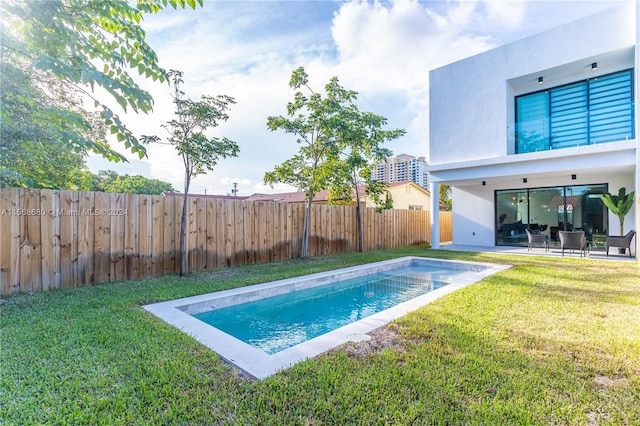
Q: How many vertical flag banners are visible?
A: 0